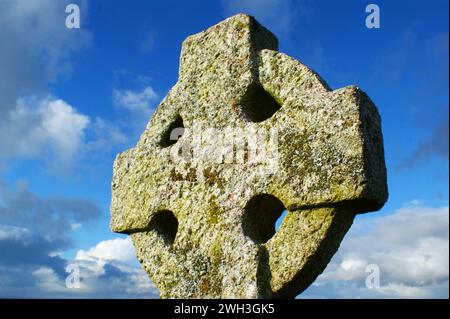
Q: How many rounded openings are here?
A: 4